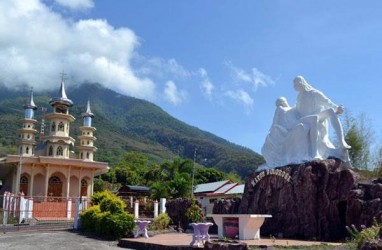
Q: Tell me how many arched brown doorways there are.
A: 3